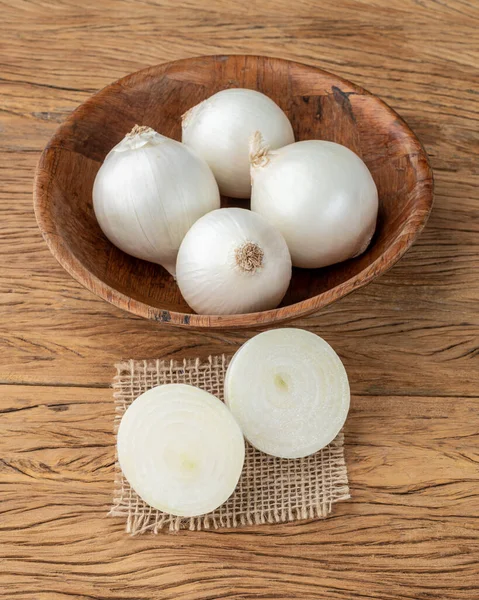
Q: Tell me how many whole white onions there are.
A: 4